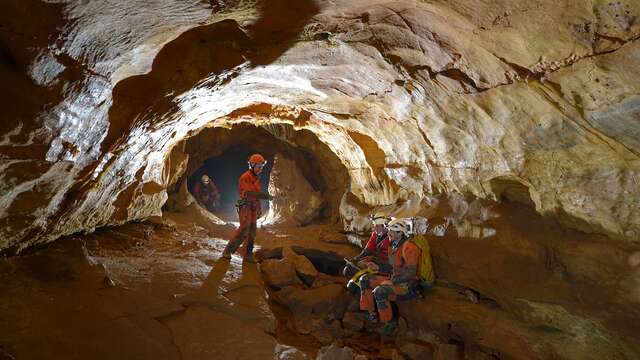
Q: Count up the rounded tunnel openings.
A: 1